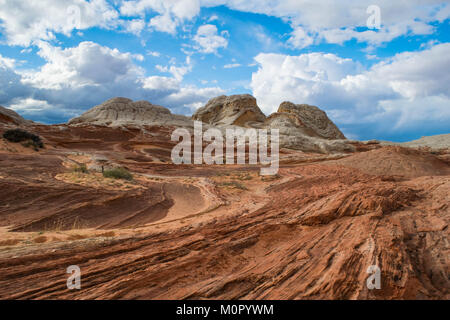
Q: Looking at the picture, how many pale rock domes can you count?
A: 3